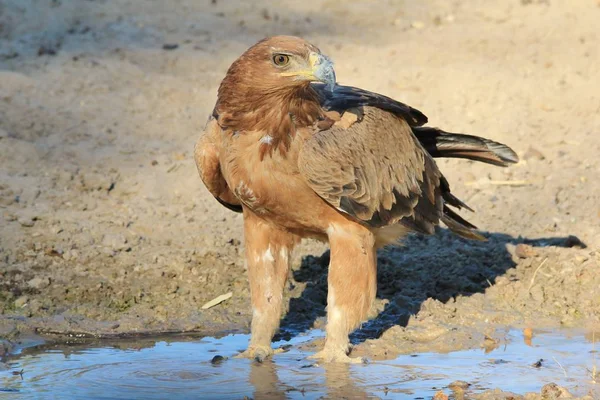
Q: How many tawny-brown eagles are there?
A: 1